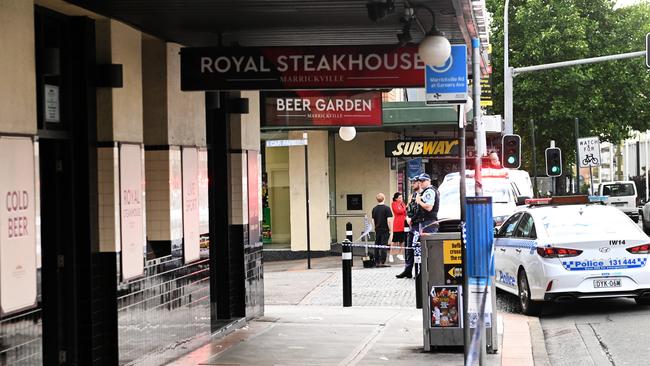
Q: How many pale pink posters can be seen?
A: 3